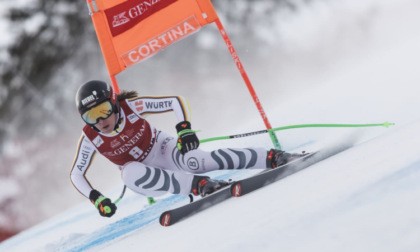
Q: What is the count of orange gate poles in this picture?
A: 2